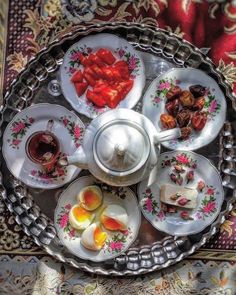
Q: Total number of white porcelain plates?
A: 5